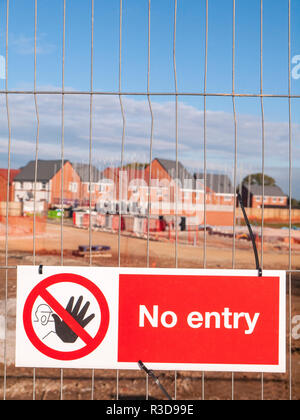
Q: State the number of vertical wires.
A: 11